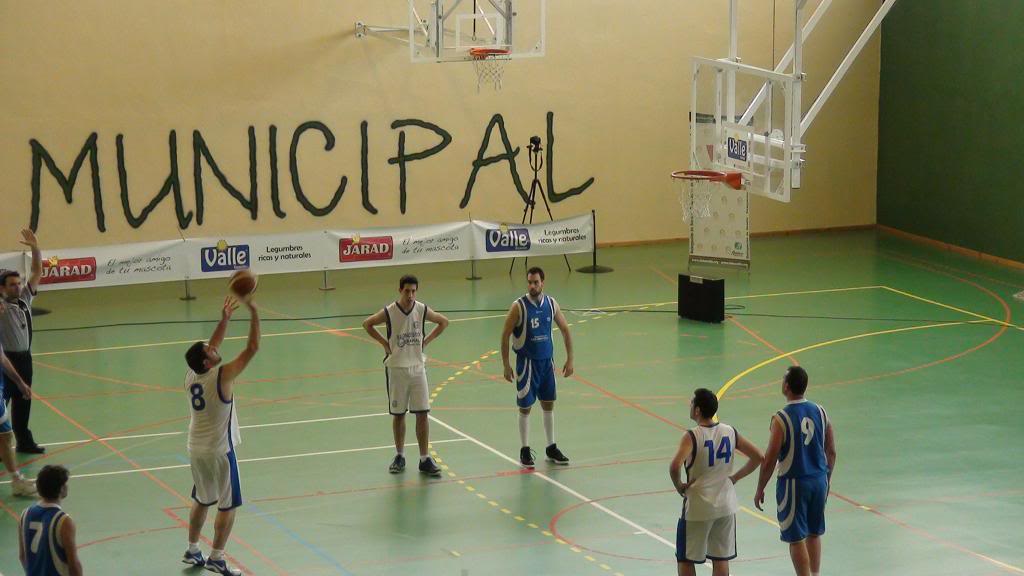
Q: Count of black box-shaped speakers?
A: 1